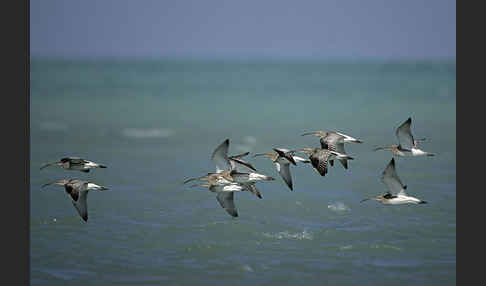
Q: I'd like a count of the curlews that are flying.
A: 10